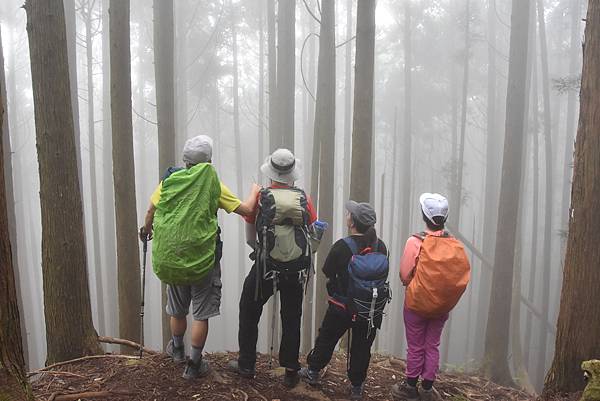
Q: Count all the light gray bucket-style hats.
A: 1